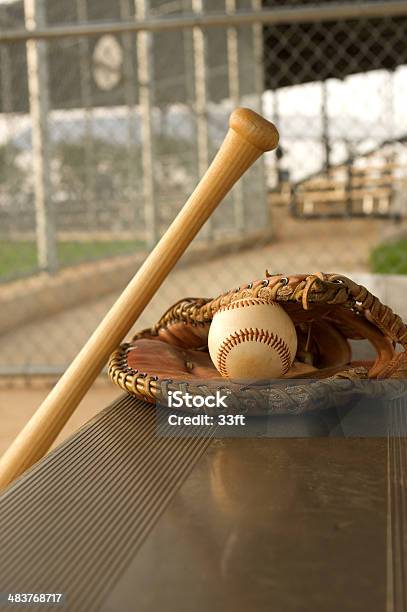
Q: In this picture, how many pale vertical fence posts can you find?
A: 5